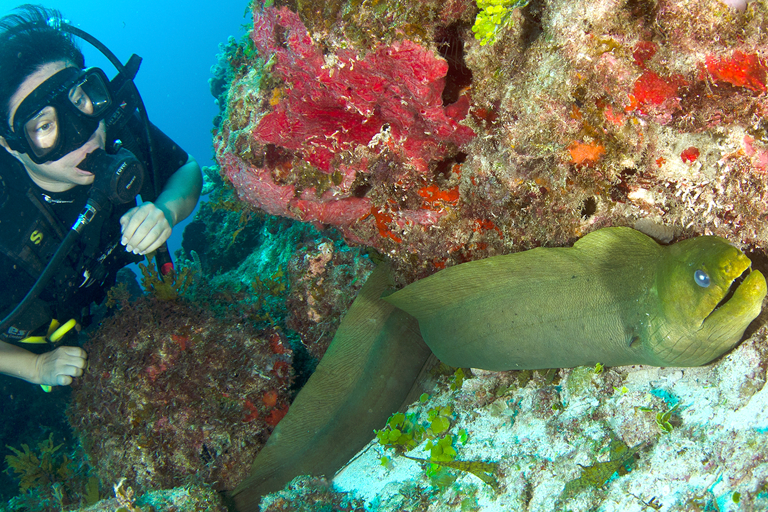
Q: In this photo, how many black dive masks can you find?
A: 1